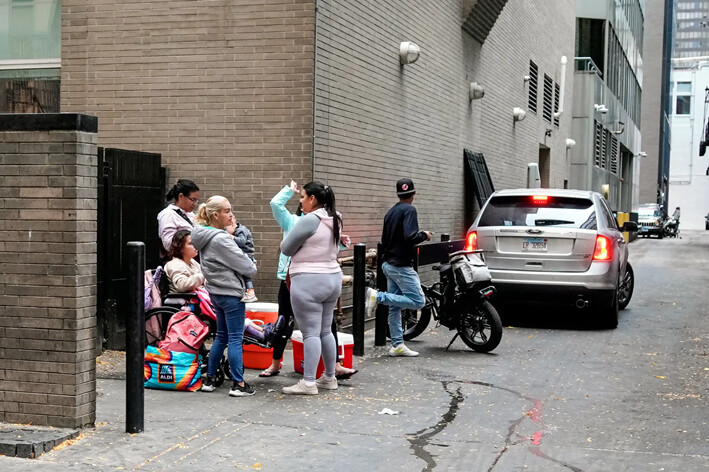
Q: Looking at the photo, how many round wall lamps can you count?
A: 4